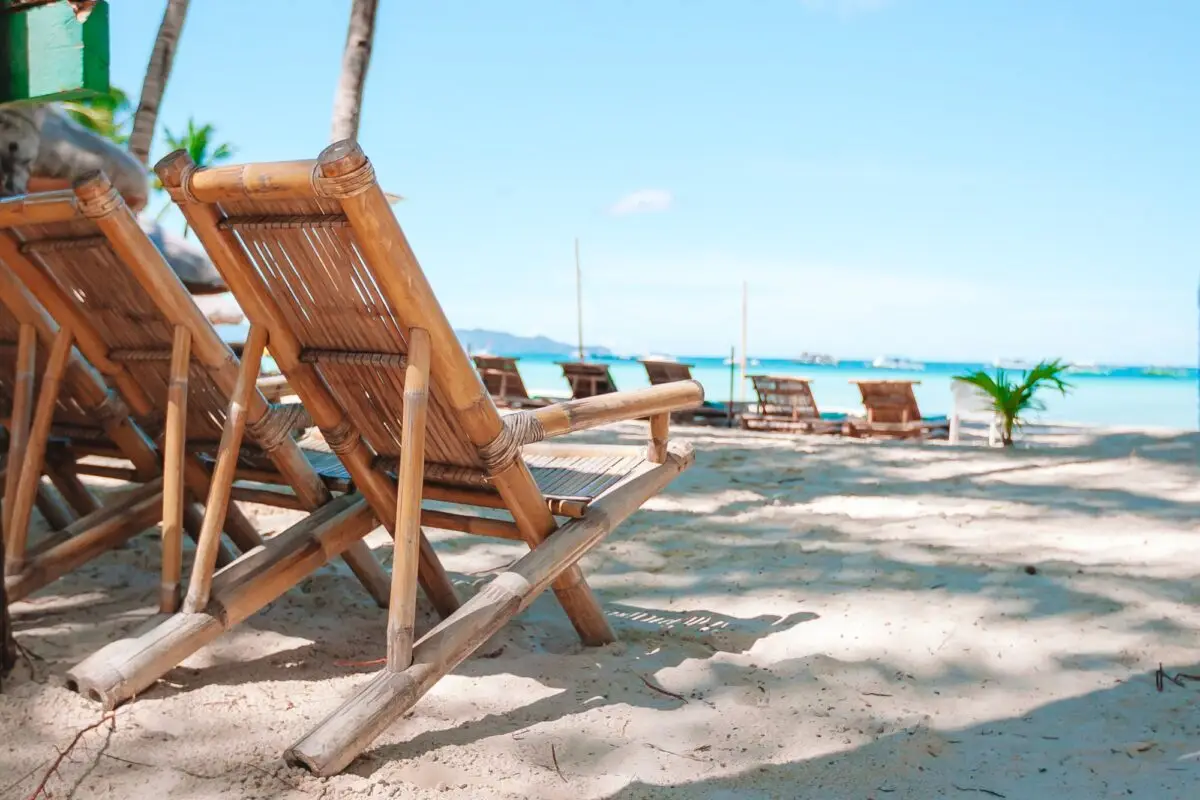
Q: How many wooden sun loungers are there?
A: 8